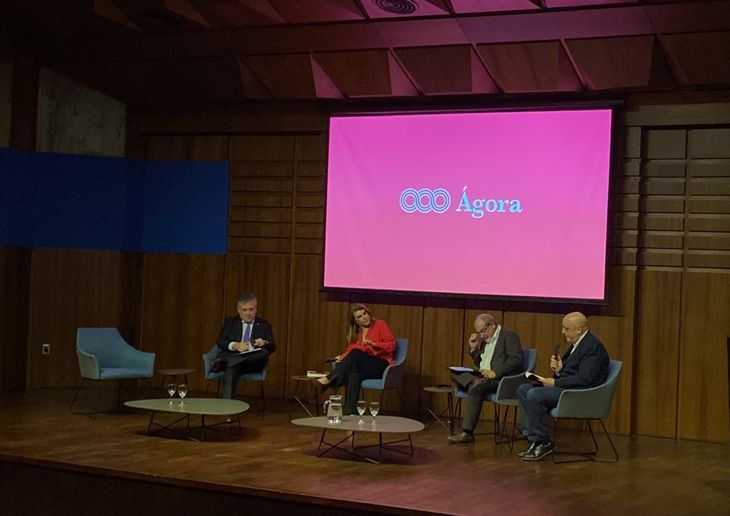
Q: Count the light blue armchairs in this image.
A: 5